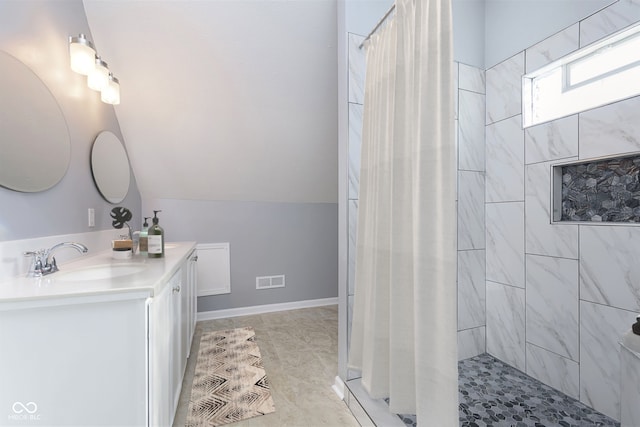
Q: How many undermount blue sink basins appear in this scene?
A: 0